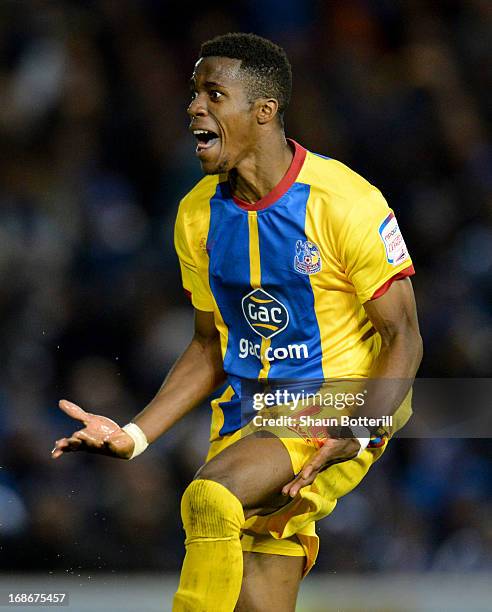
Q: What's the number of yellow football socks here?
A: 1